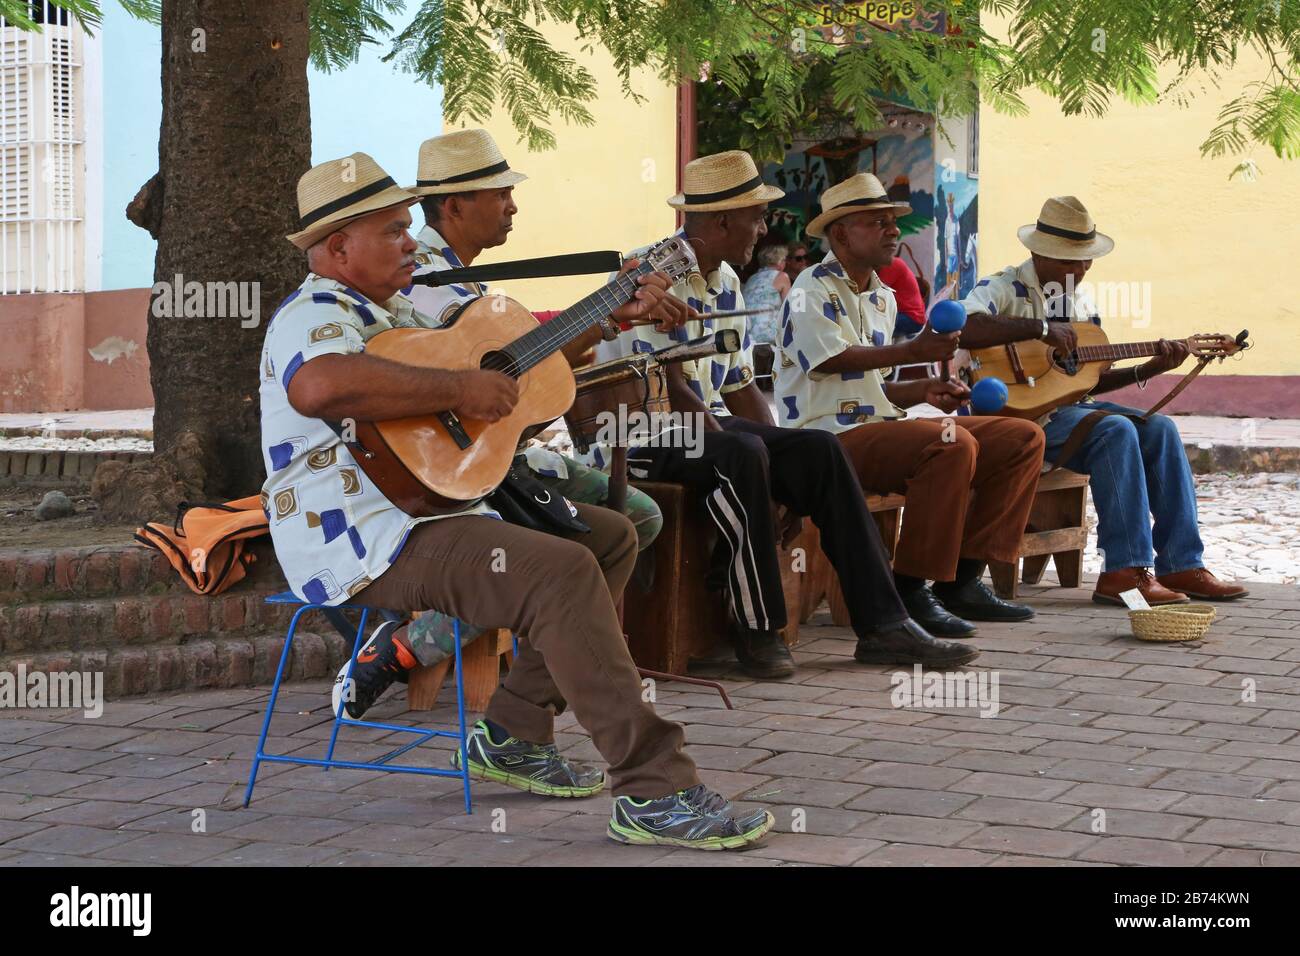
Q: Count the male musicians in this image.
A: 5